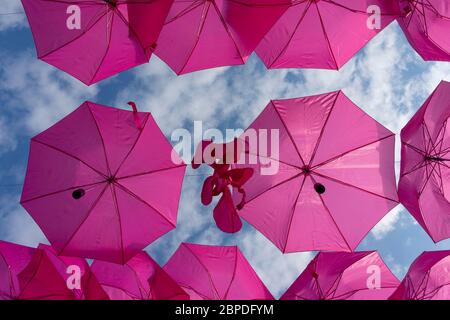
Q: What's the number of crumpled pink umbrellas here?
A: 1